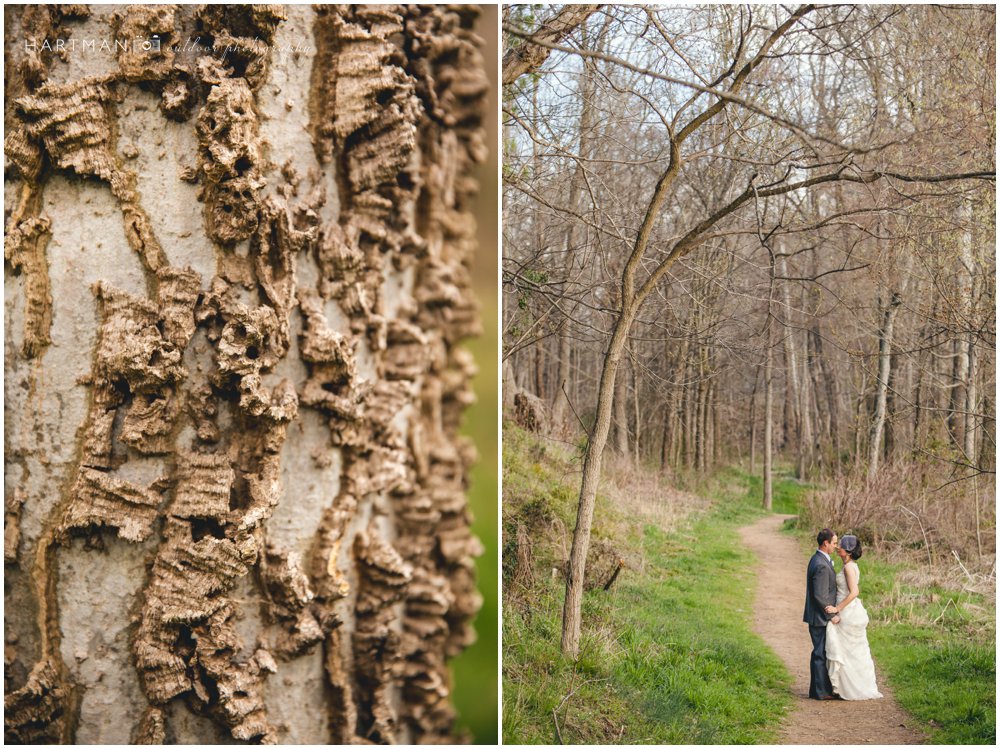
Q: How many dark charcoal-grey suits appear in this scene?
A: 1